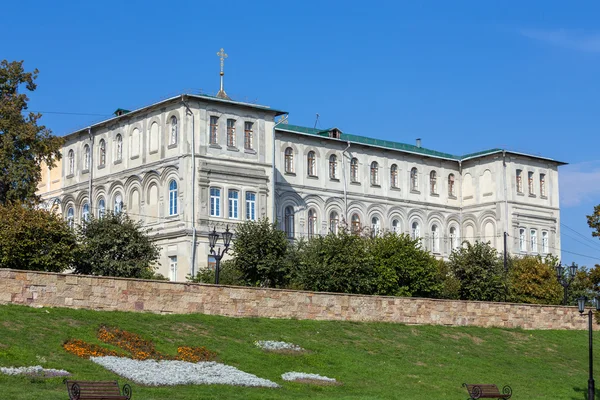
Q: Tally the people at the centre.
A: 0